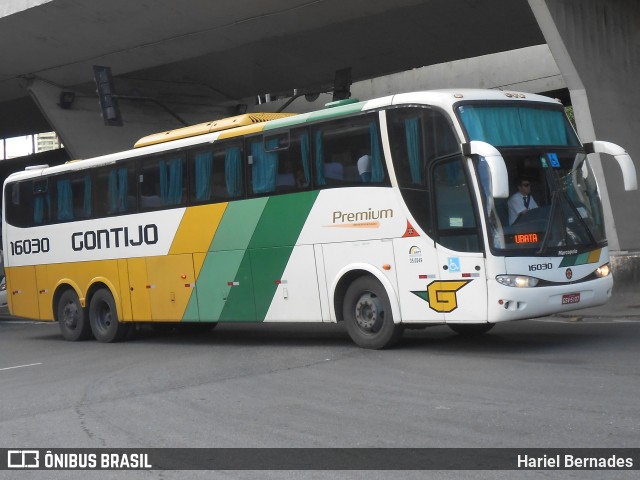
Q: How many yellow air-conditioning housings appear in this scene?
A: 1